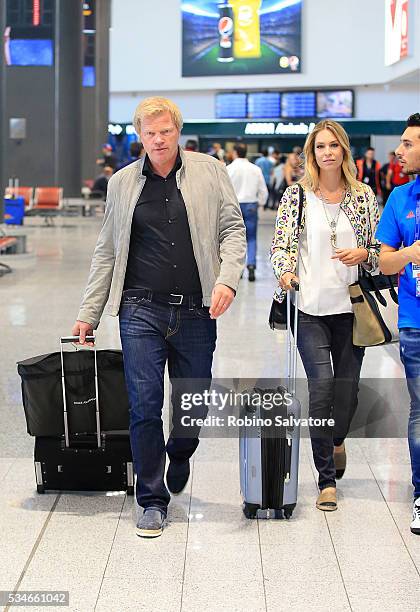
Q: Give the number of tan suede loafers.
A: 2